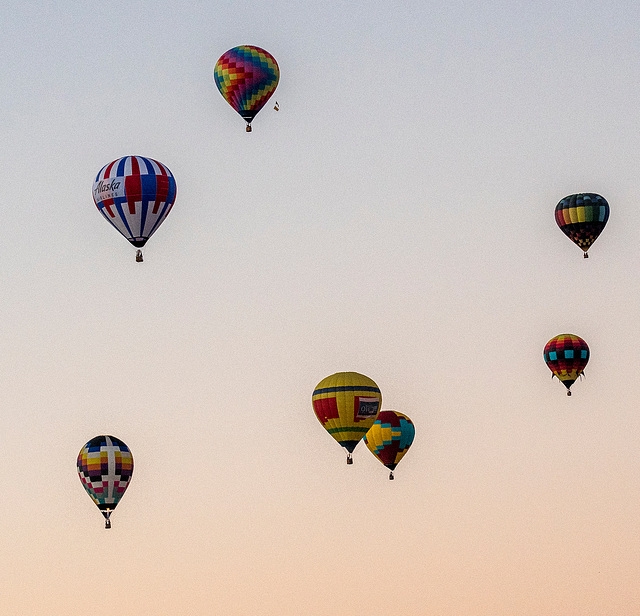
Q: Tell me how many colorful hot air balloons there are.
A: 7